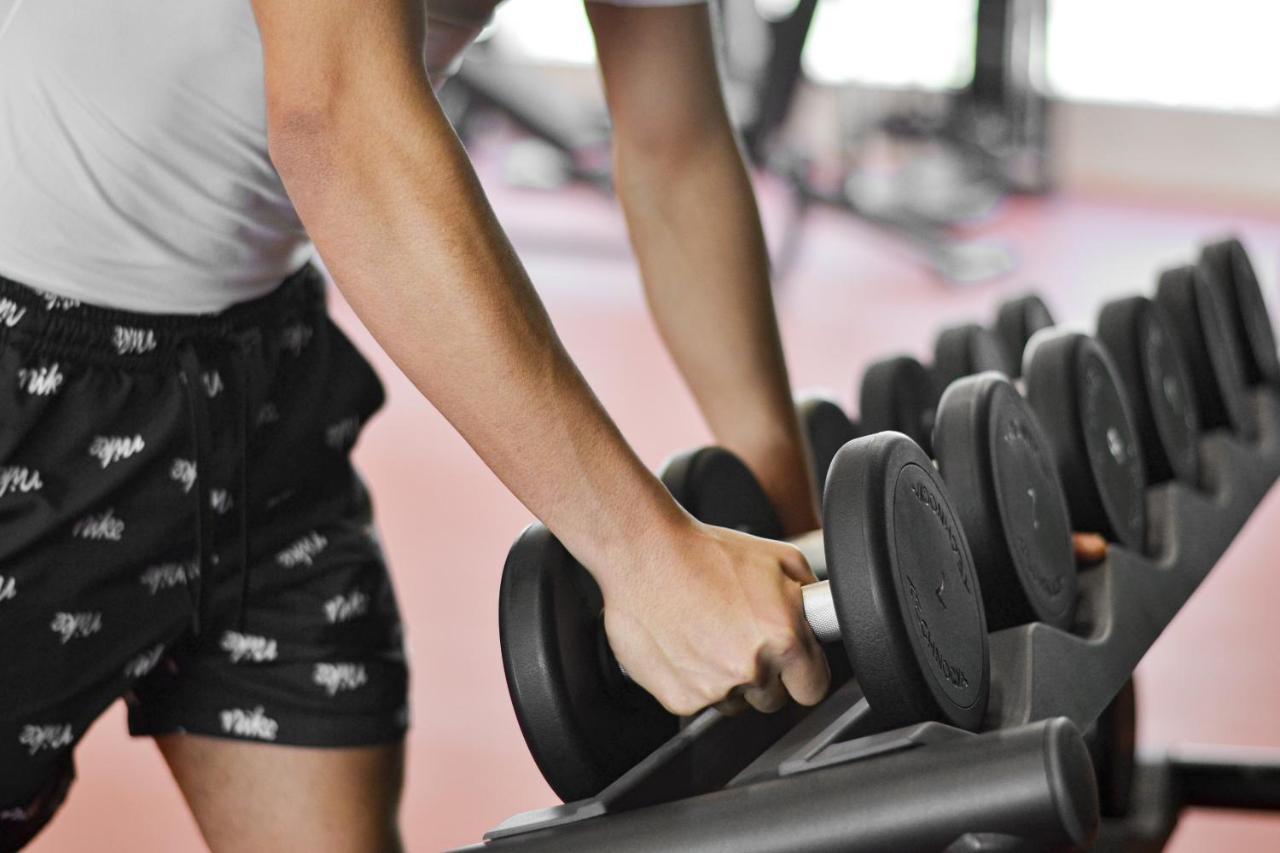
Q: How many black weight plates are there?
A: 12